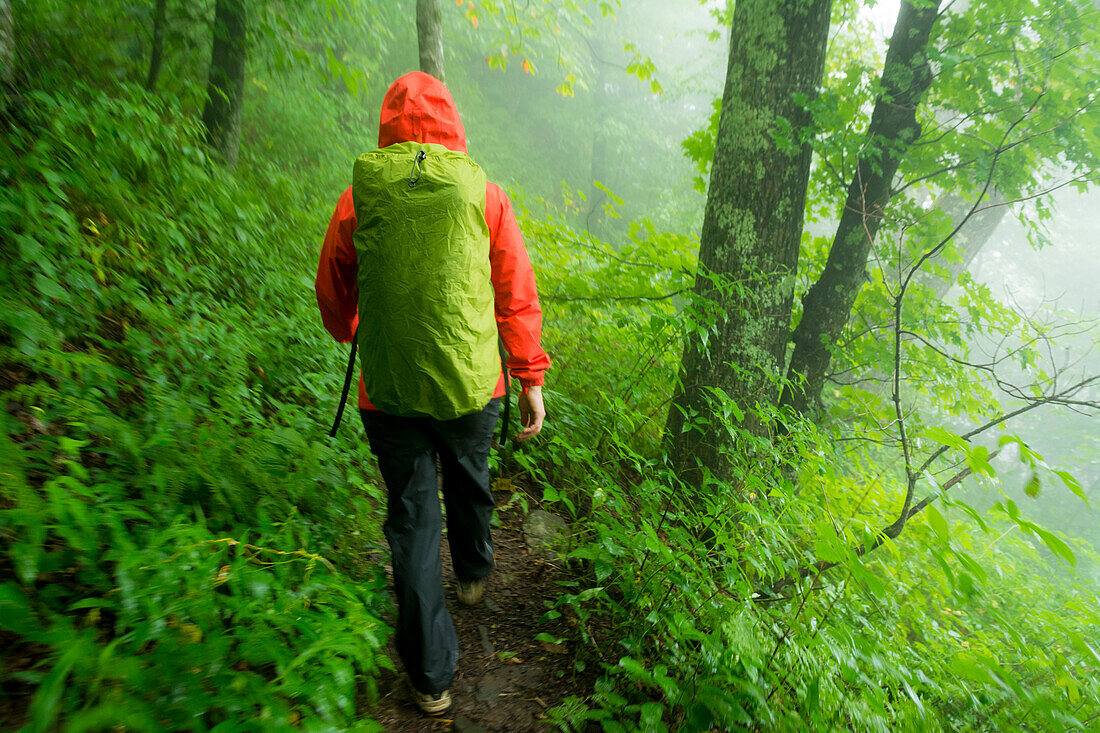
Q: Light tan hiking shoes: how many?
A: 2